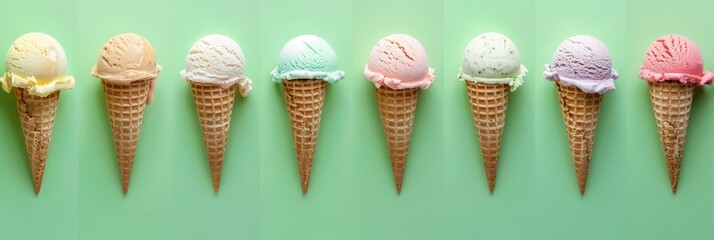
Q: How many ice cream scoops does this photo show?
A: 8